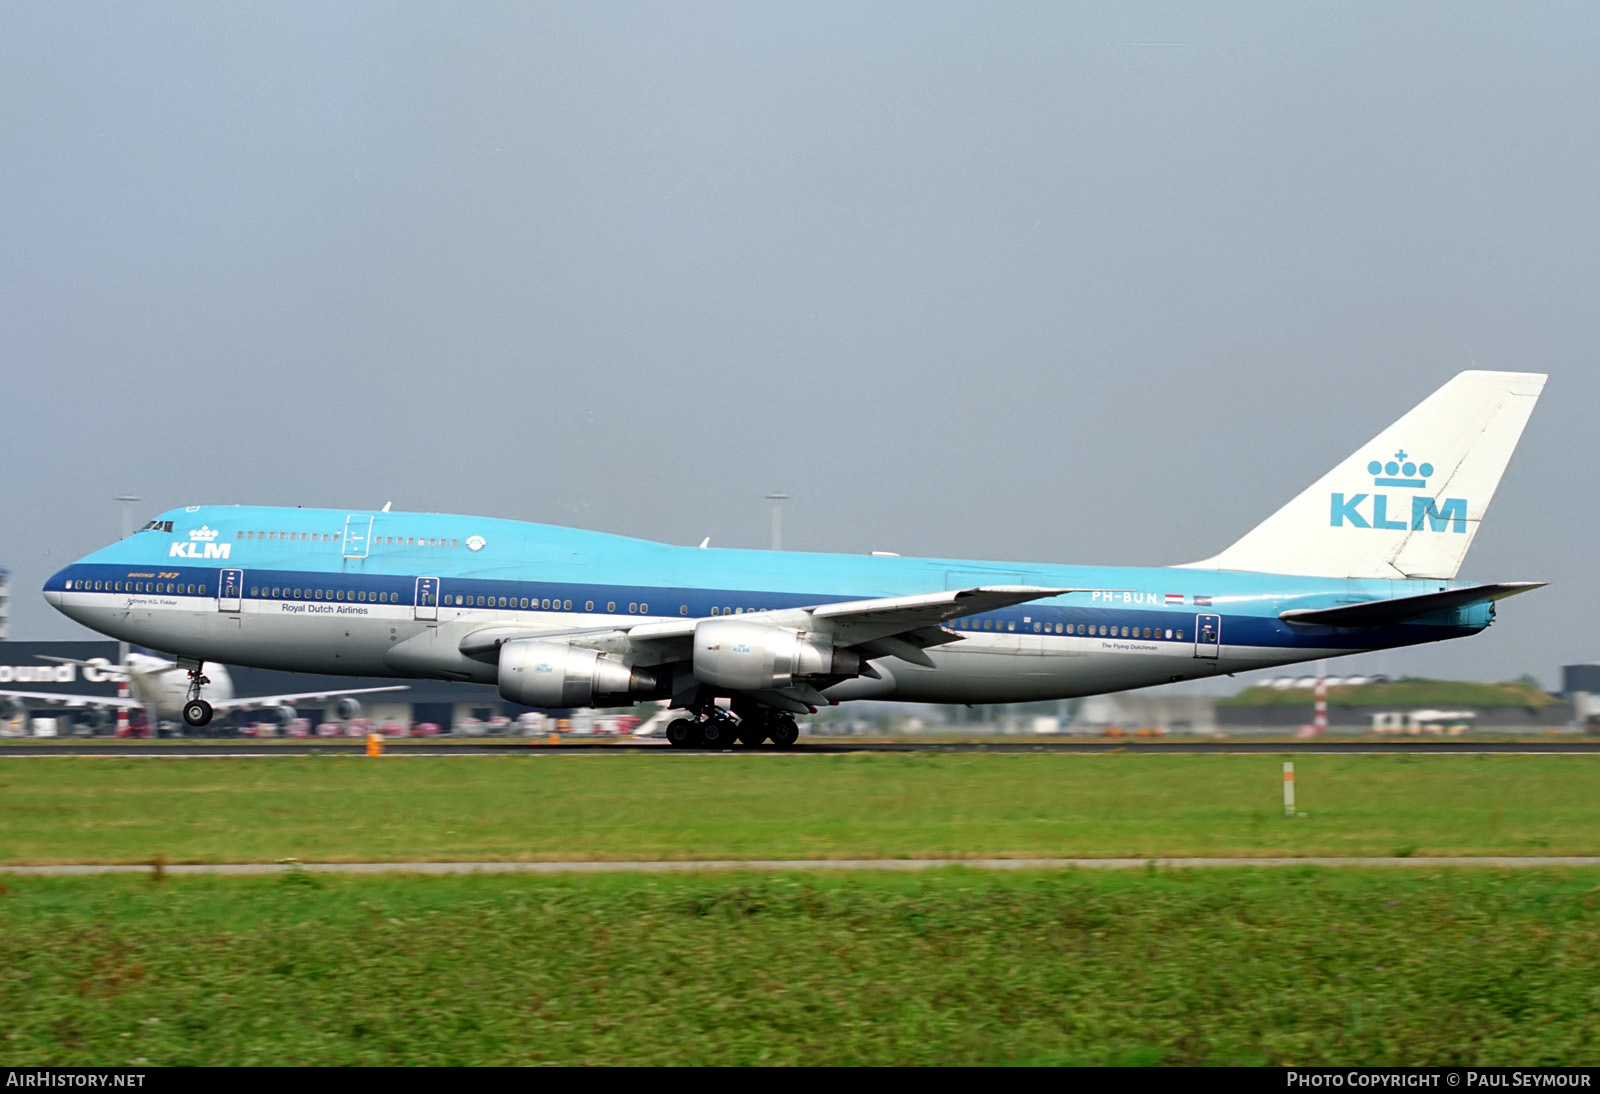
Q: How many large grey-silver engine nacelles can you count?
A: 2